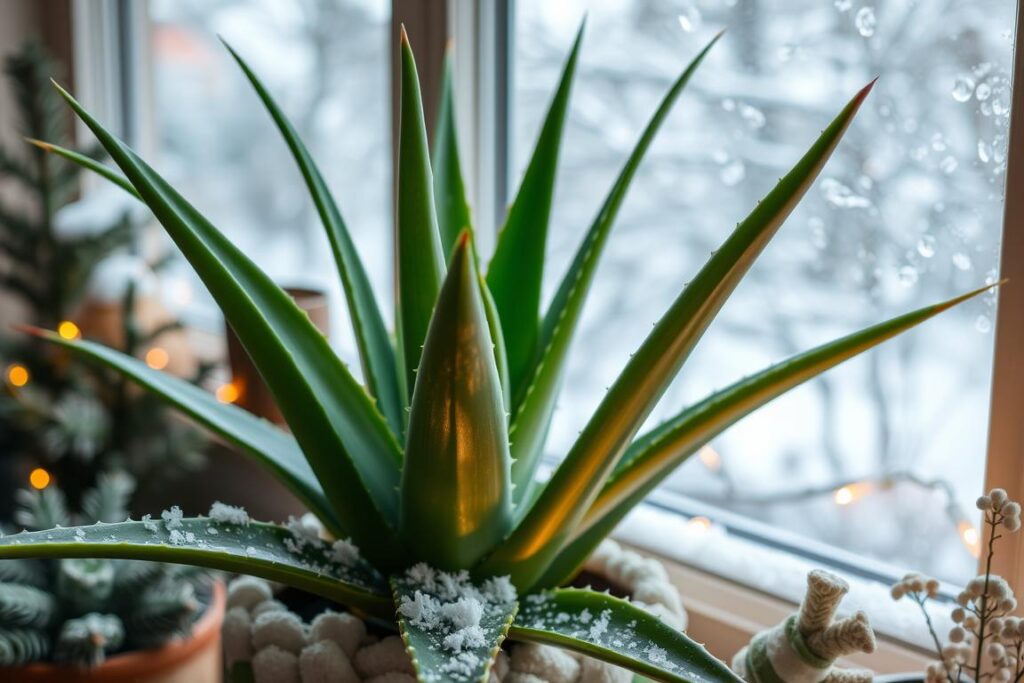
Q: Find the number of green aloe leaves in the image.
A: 14